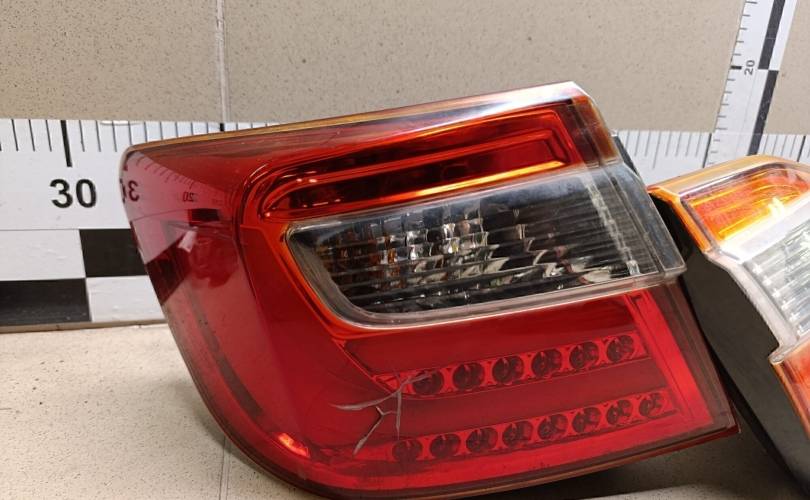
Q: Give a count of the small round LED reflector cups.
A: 14